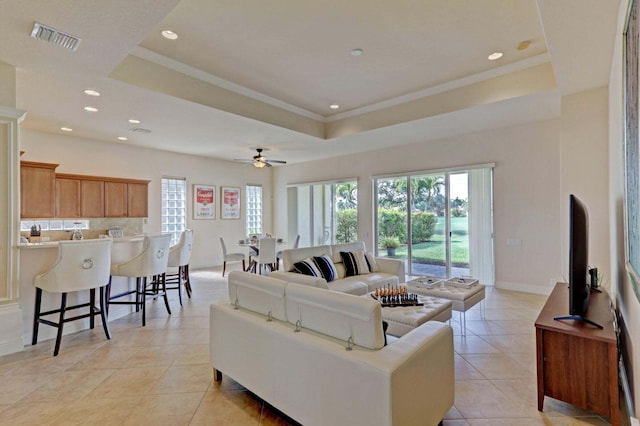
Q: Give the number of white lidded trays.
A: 2